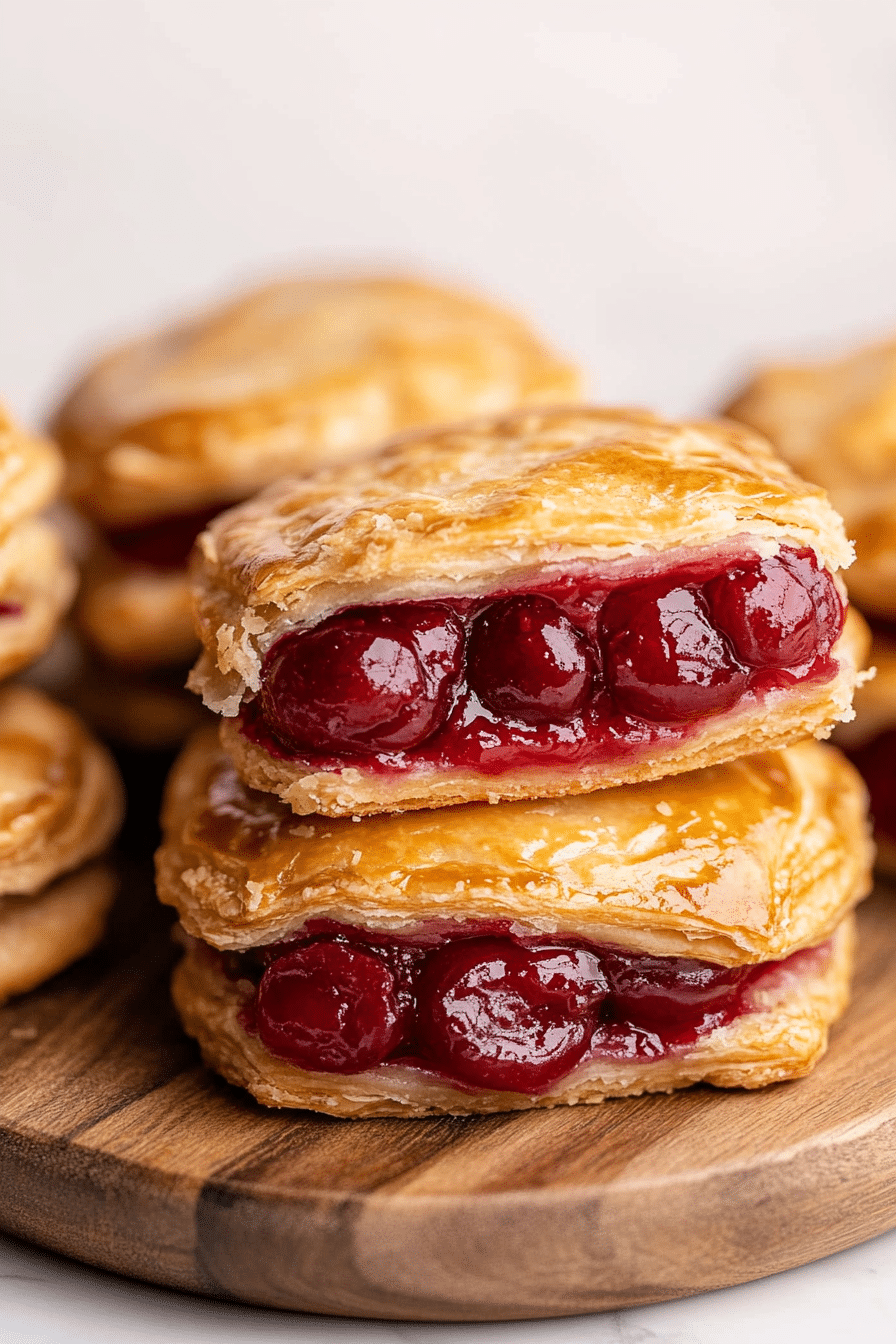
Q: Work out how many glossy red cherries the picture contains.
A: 7